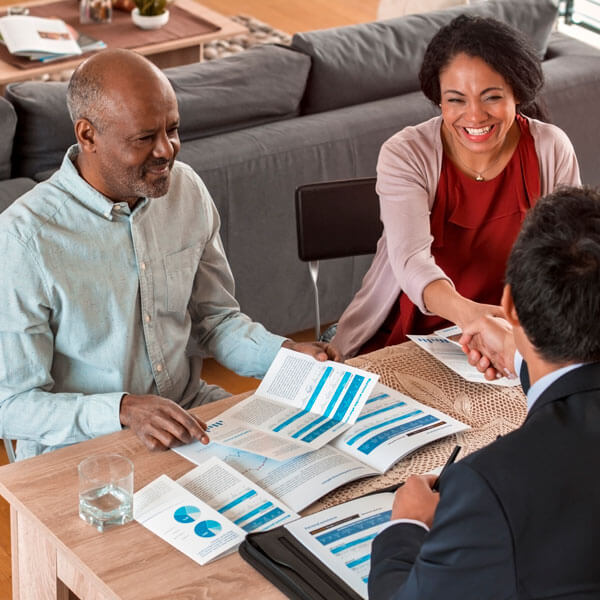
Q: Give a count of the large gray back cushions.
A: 3